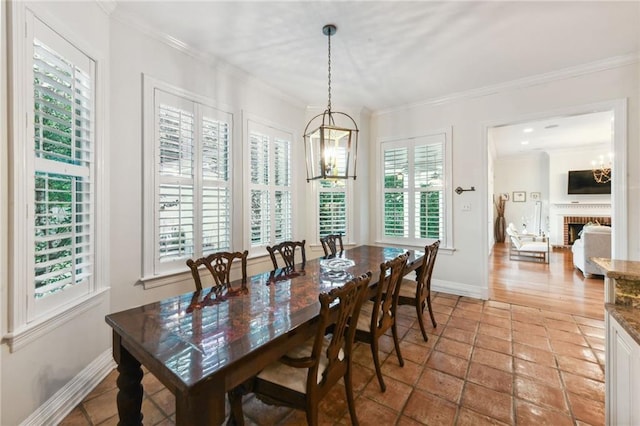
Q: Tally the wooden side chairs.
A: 6